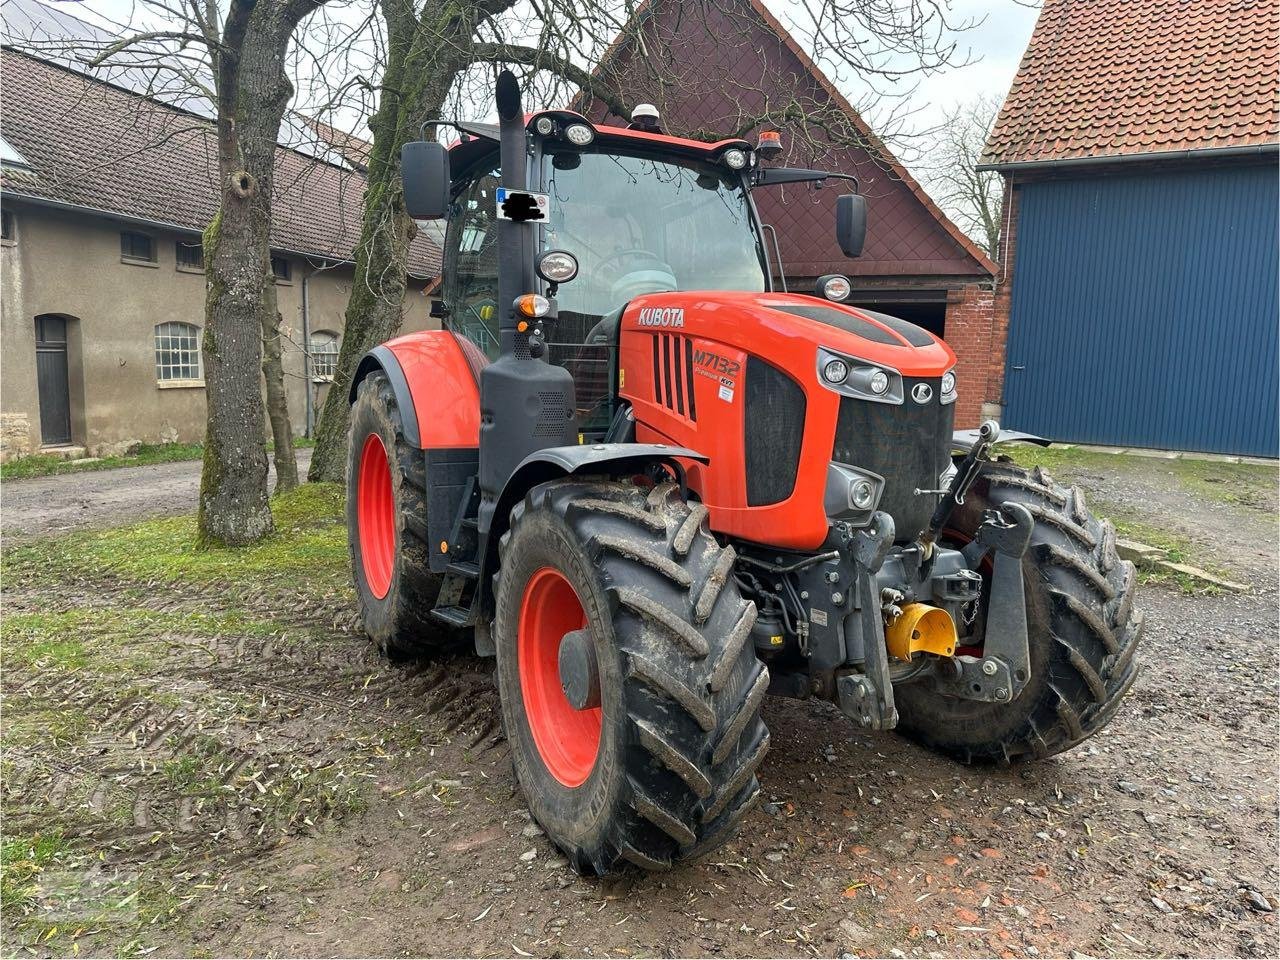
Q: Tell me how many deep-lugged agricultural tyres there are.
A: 3